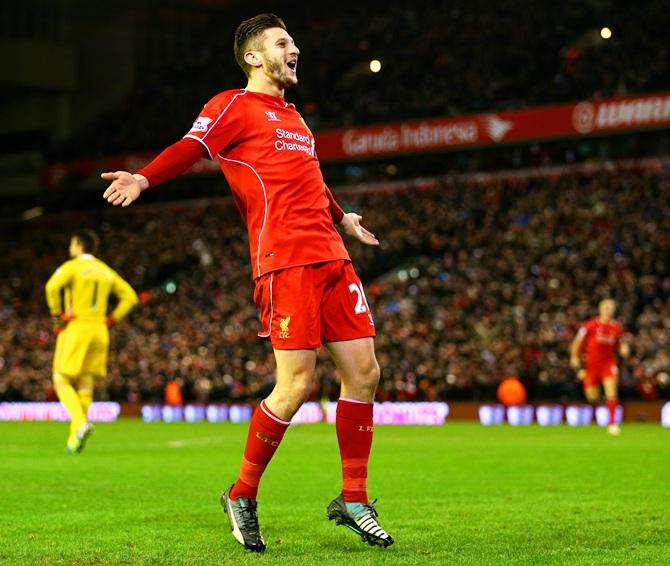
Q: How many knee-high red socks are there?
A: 3